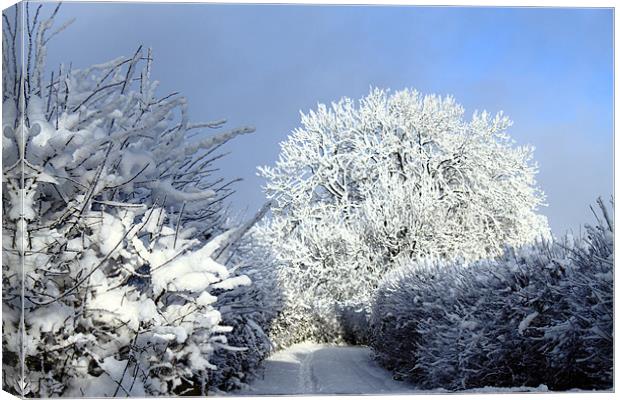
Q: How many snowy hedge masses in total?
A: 2